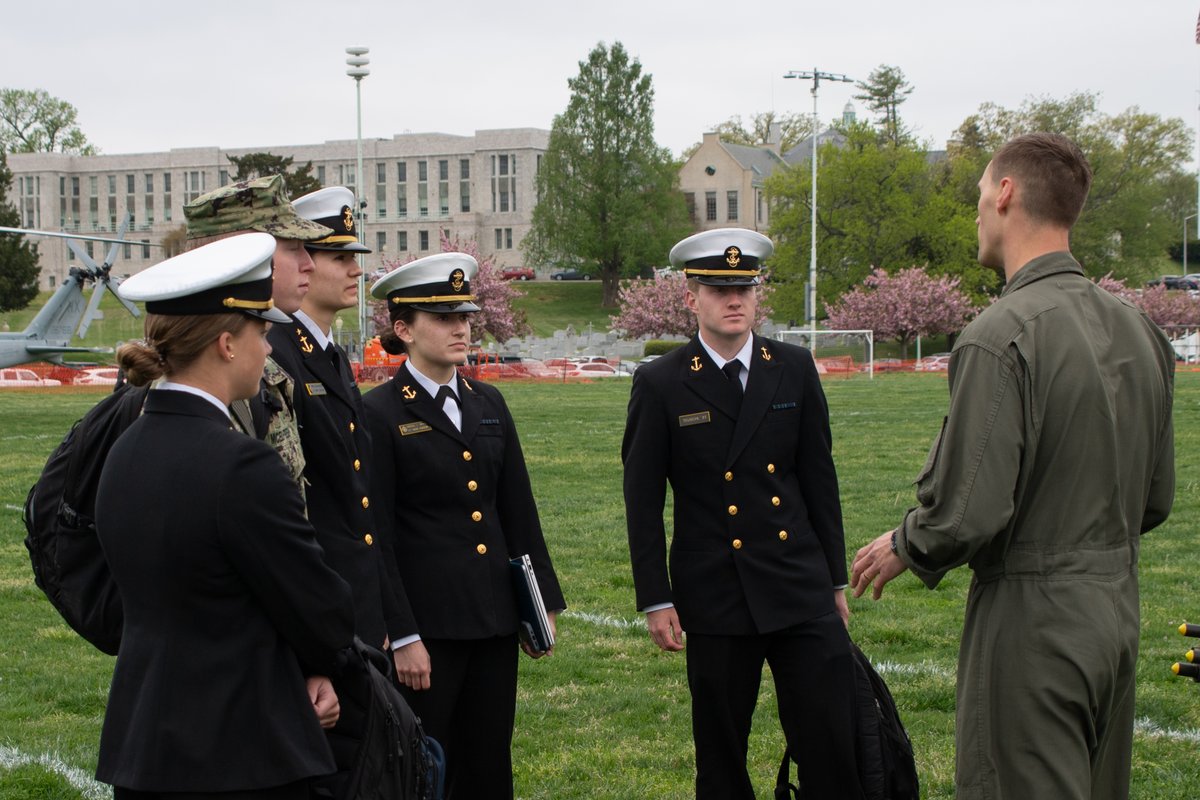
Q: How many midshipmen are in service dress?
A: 4